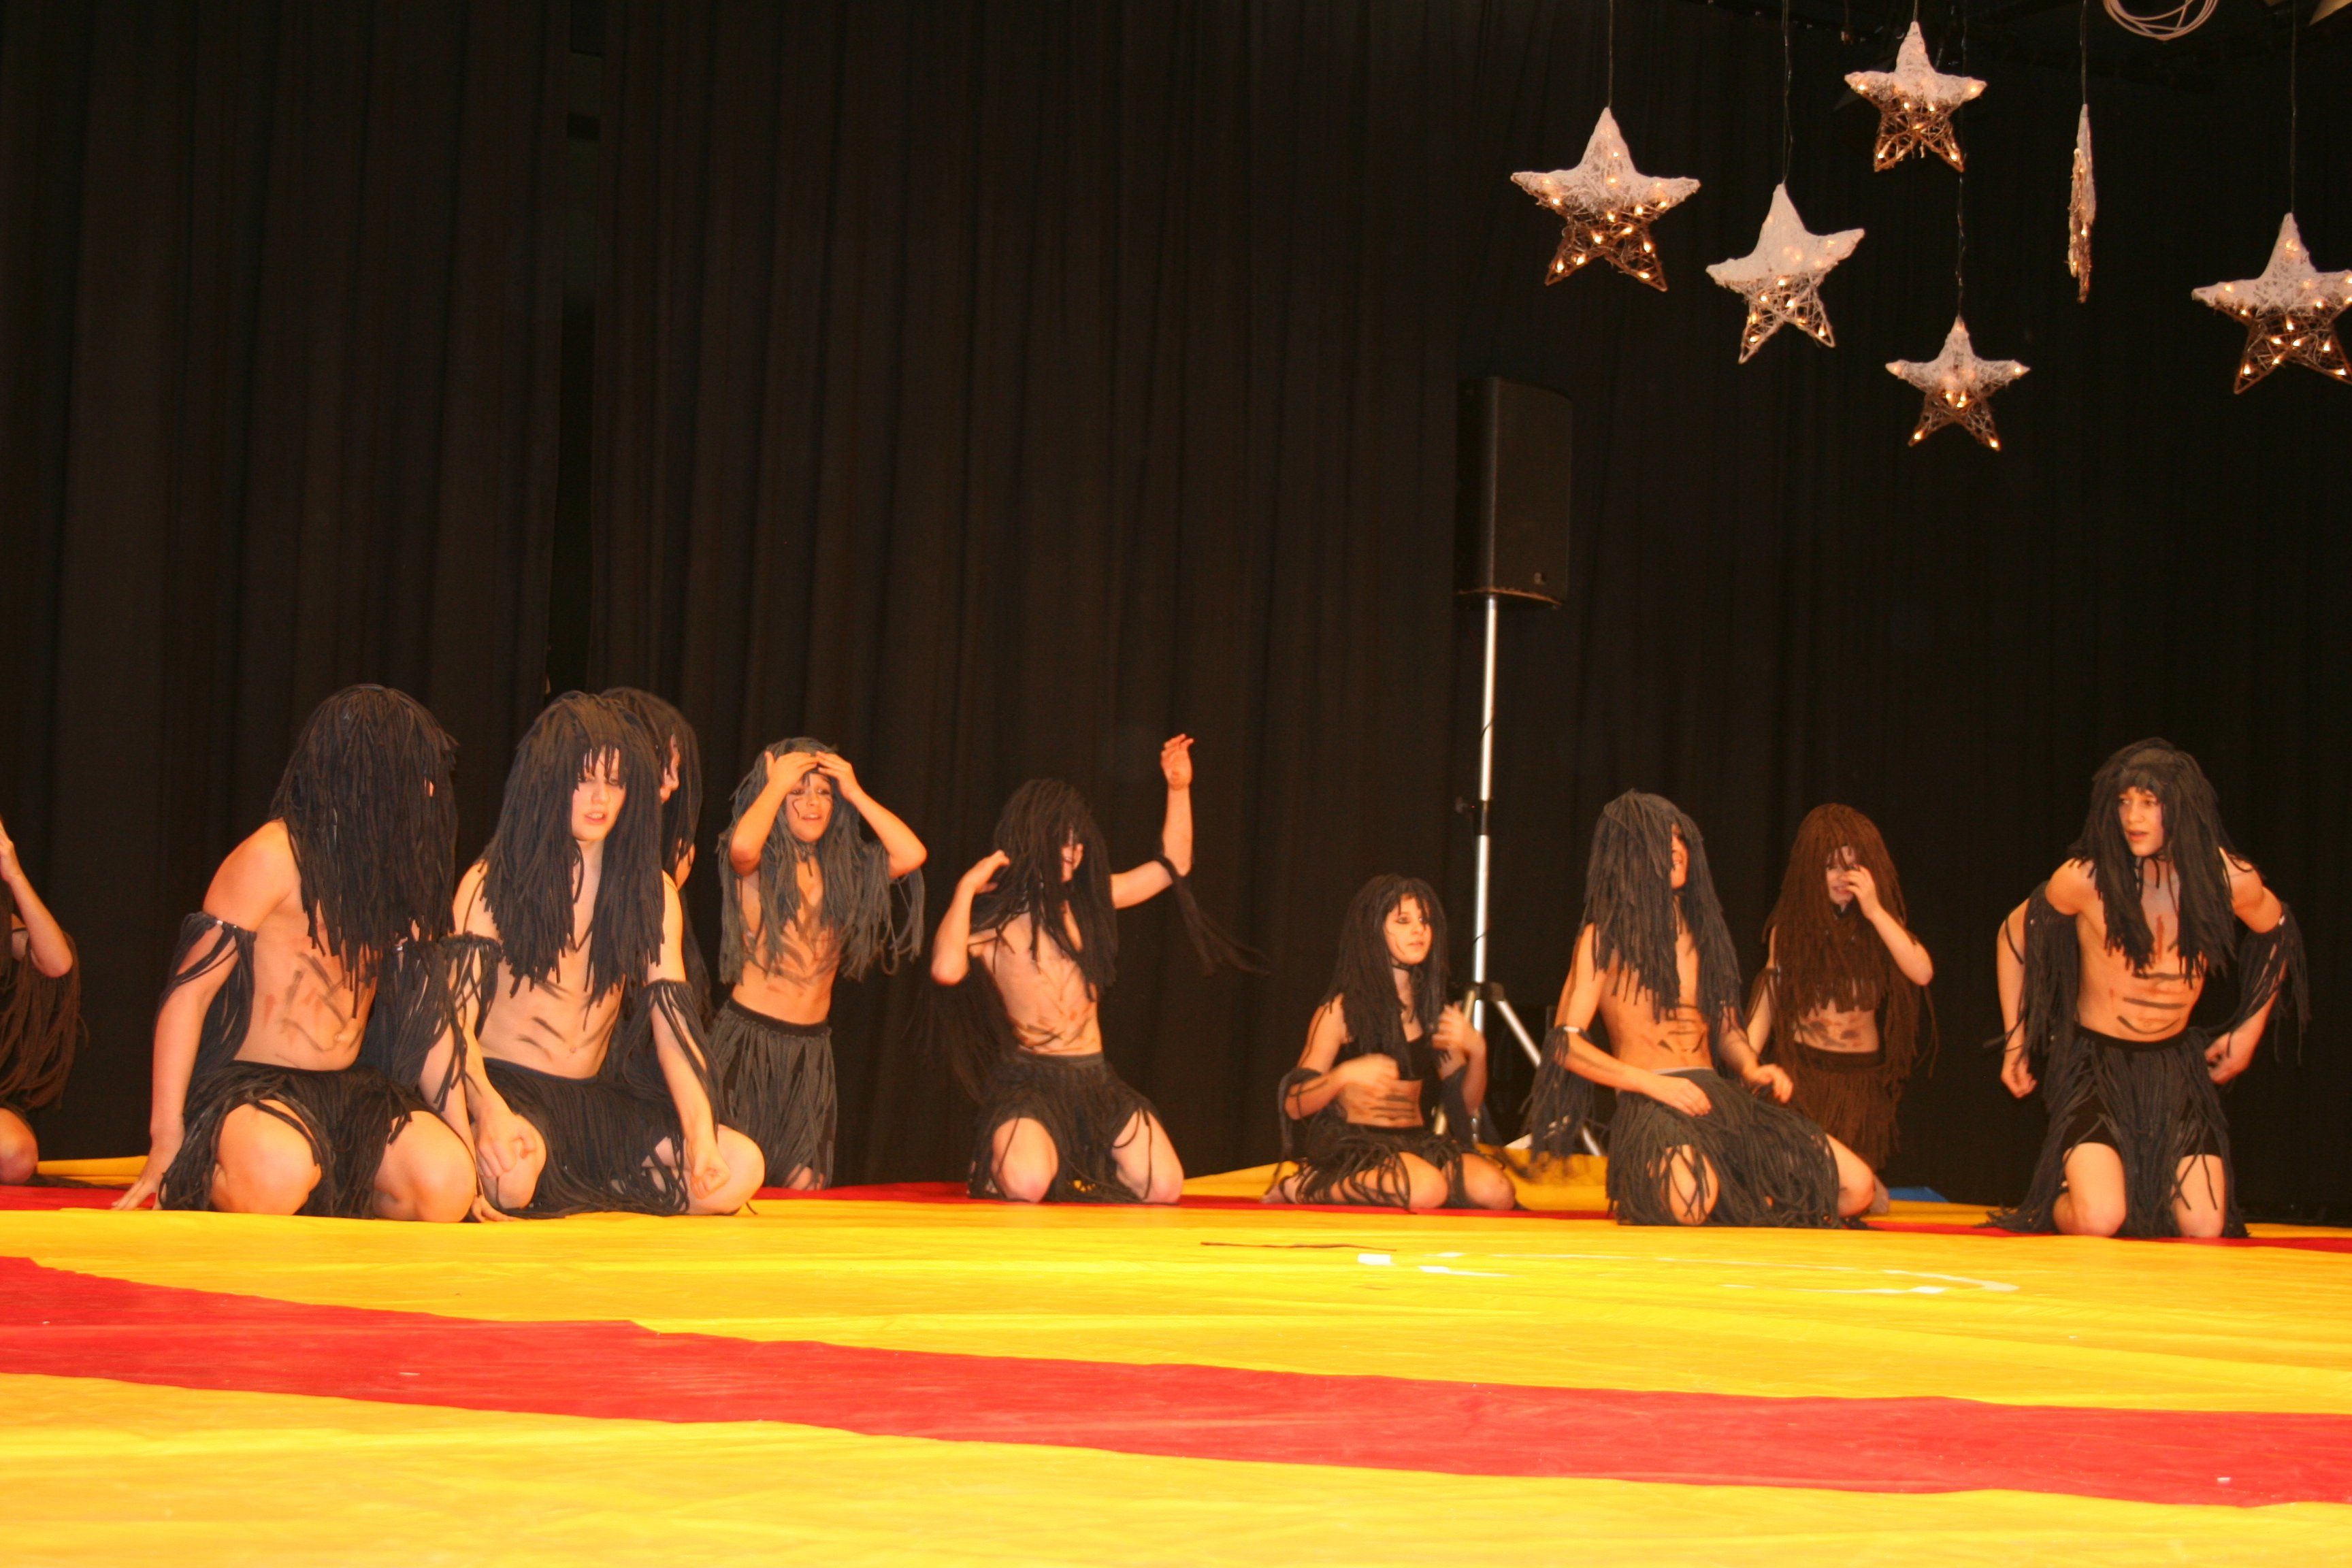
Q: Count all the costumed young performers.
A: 10